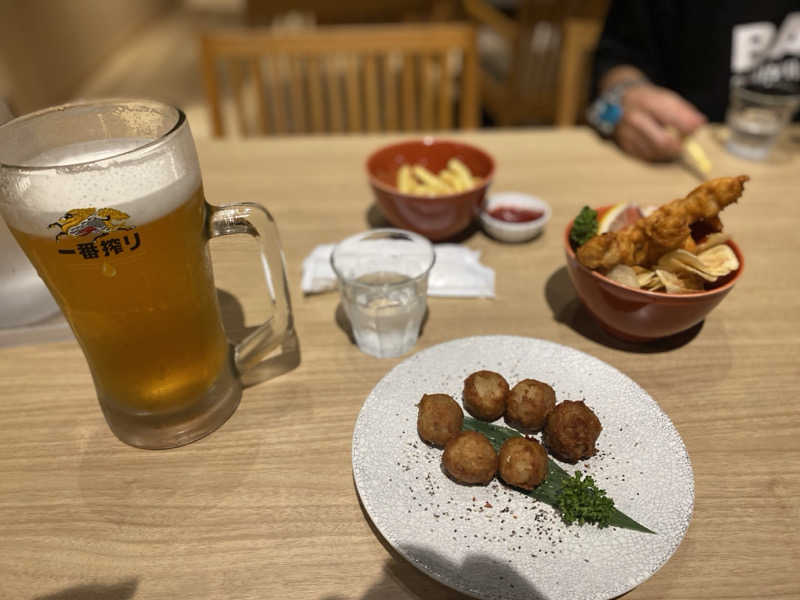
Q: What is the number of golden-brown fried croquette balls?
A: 6